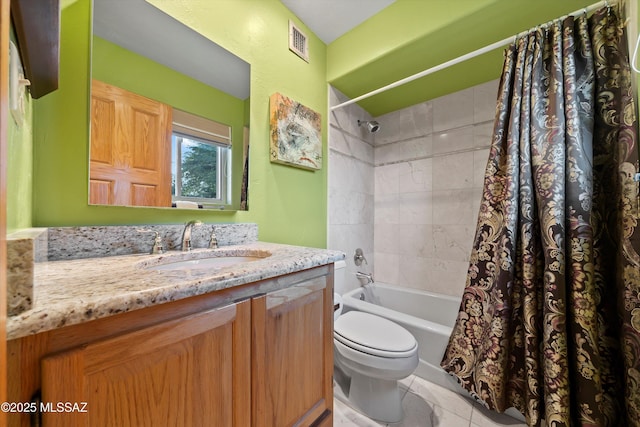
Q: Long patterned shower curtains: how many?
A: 1